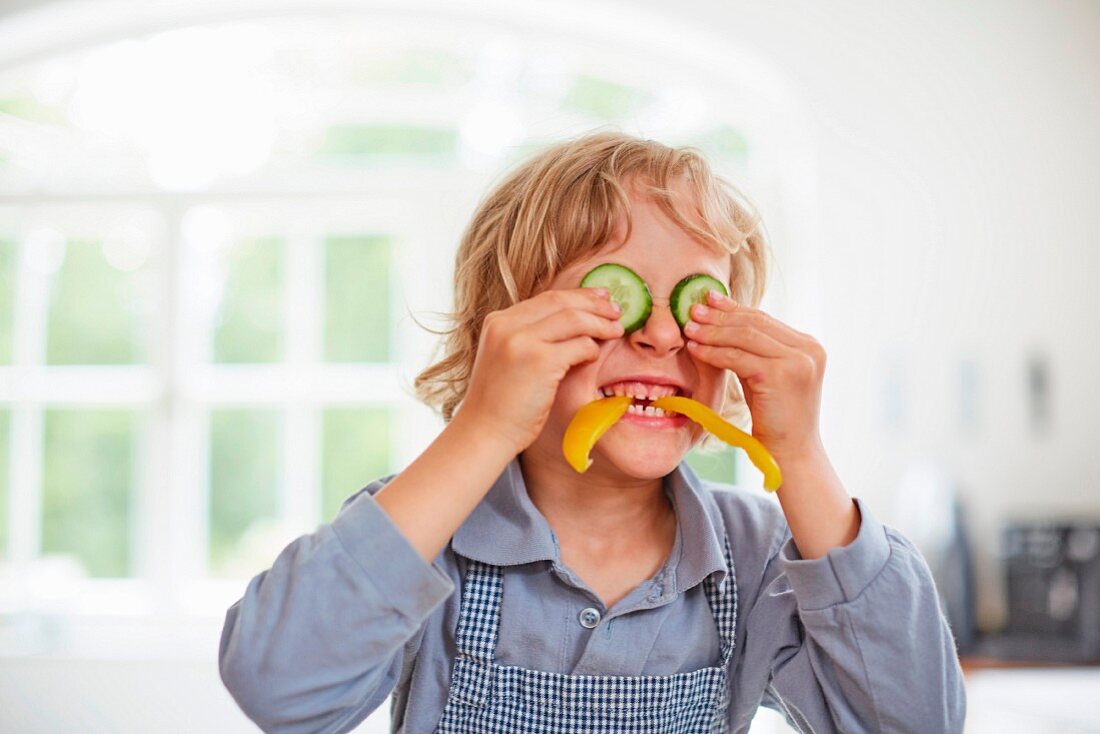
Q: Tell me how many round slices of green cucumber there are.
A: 2